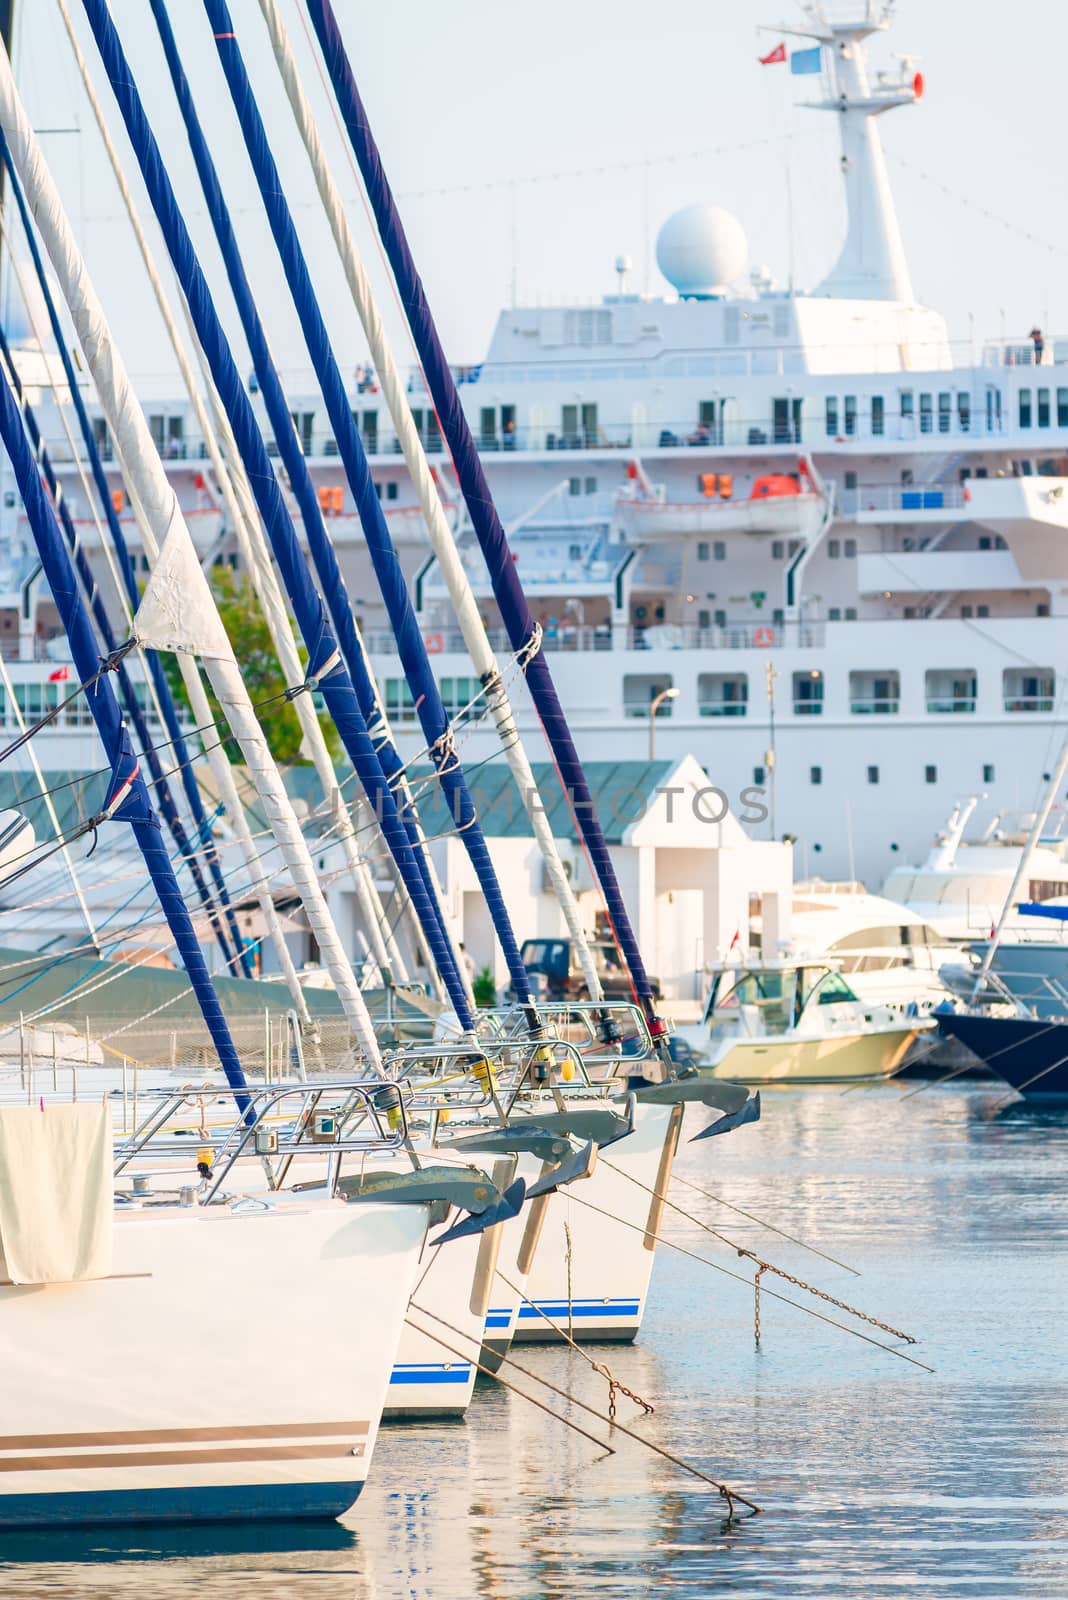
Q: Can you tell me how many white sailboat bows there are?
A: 4